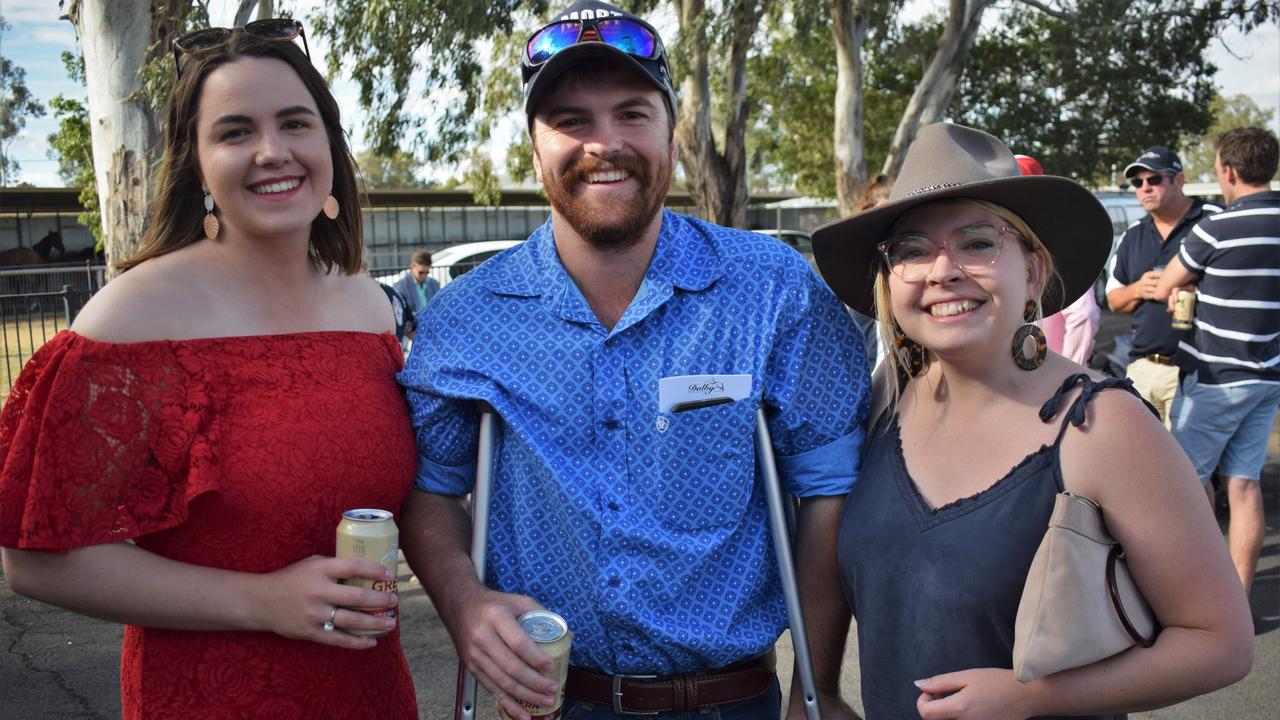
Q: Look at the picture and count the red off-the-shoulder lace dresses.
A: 1